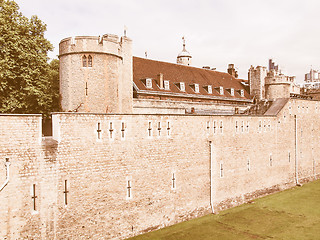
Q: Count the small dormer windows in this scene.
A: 8